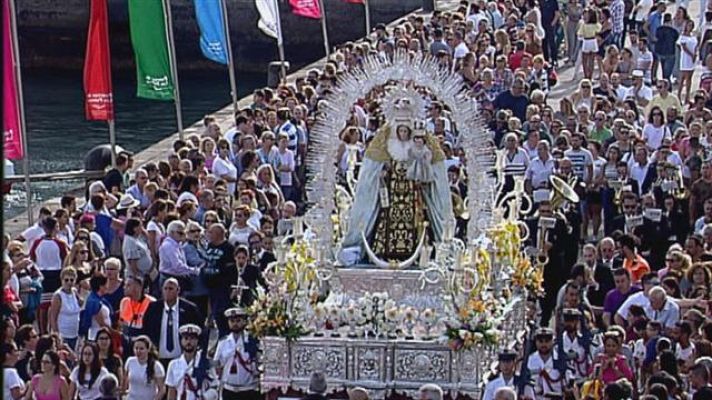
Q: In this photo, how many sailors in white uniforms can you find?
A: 5